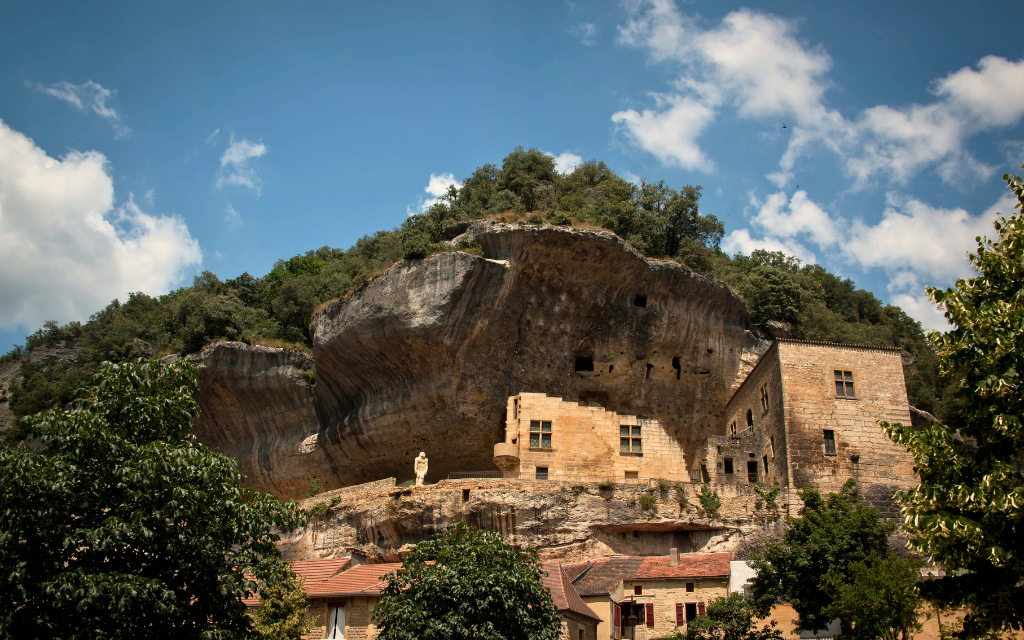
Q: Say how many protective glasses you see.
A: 0